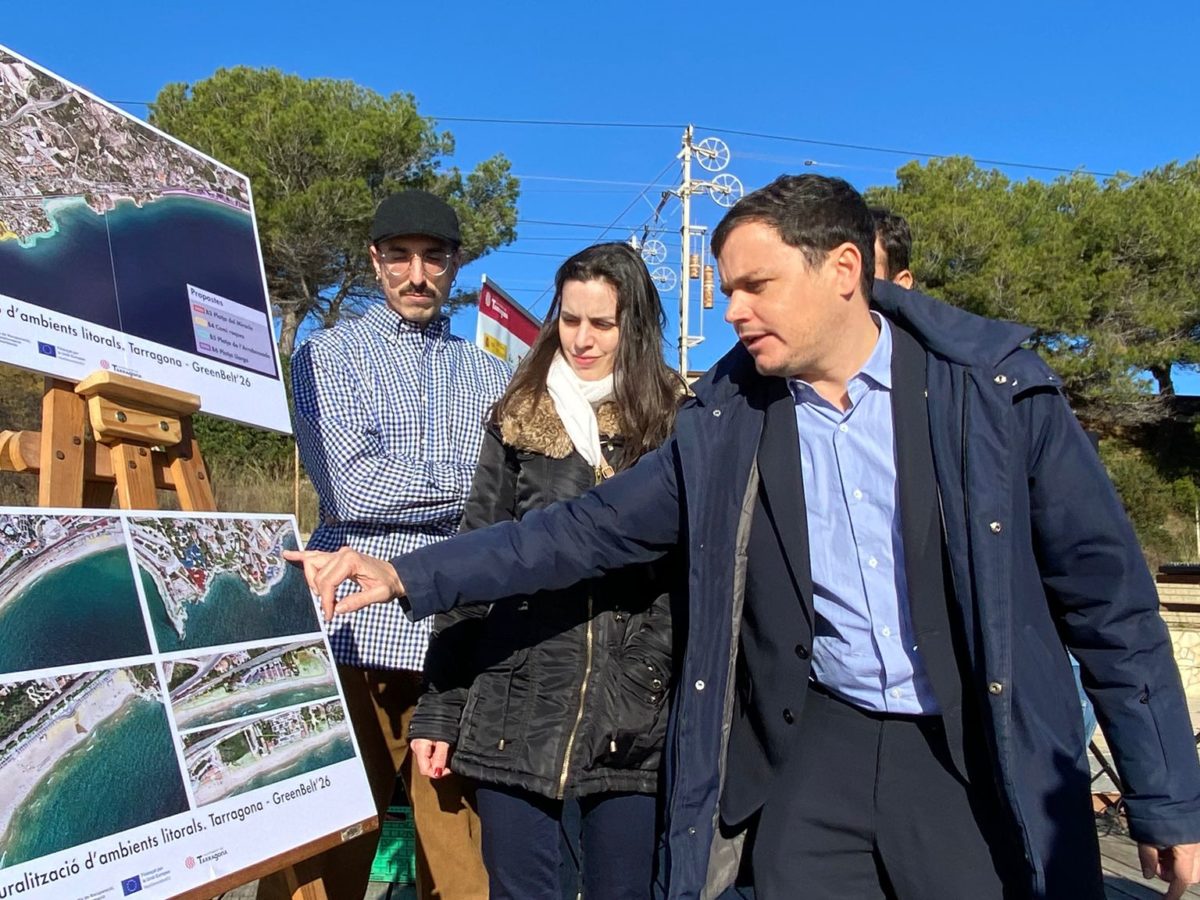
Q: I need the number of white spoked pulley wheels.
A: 4